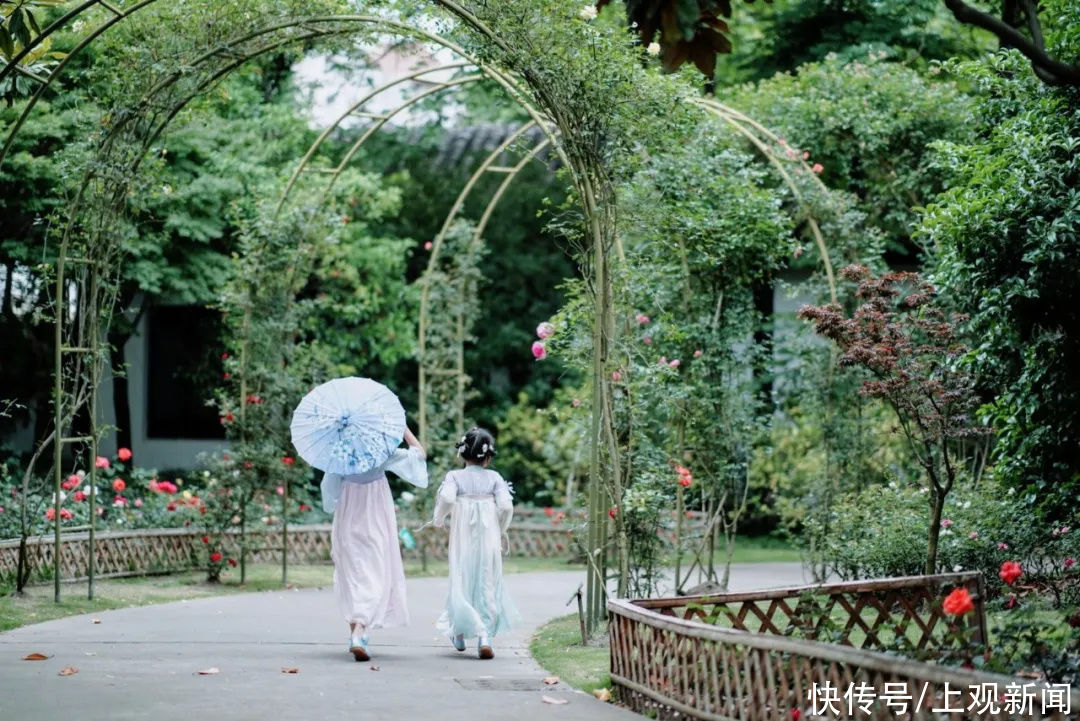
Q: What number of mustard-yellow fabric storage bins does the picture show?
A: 0